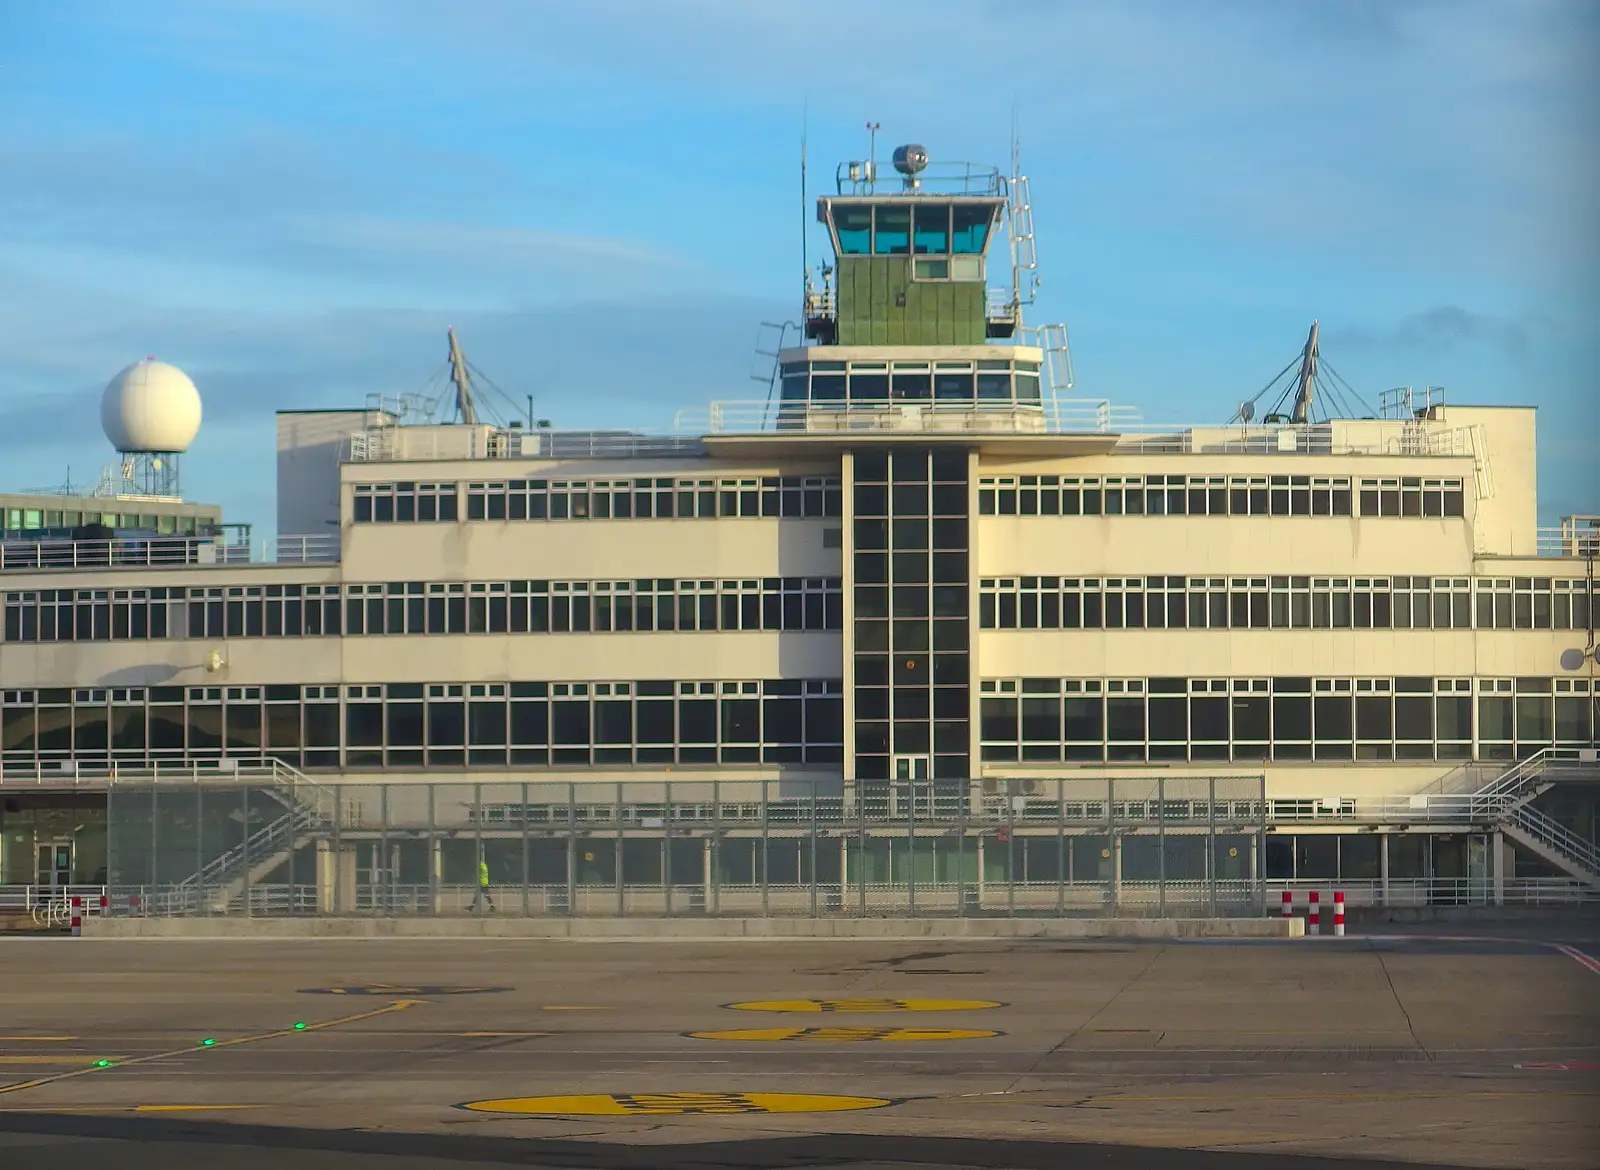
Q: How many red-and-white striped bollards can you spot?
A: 6